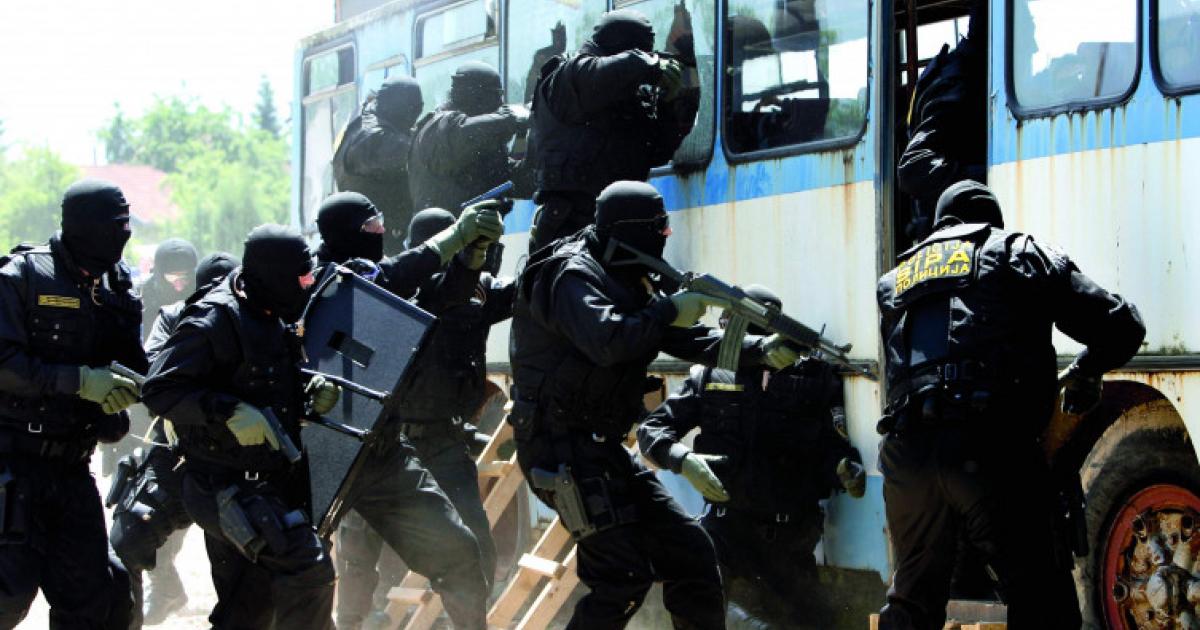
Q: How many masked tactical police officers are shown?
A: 13